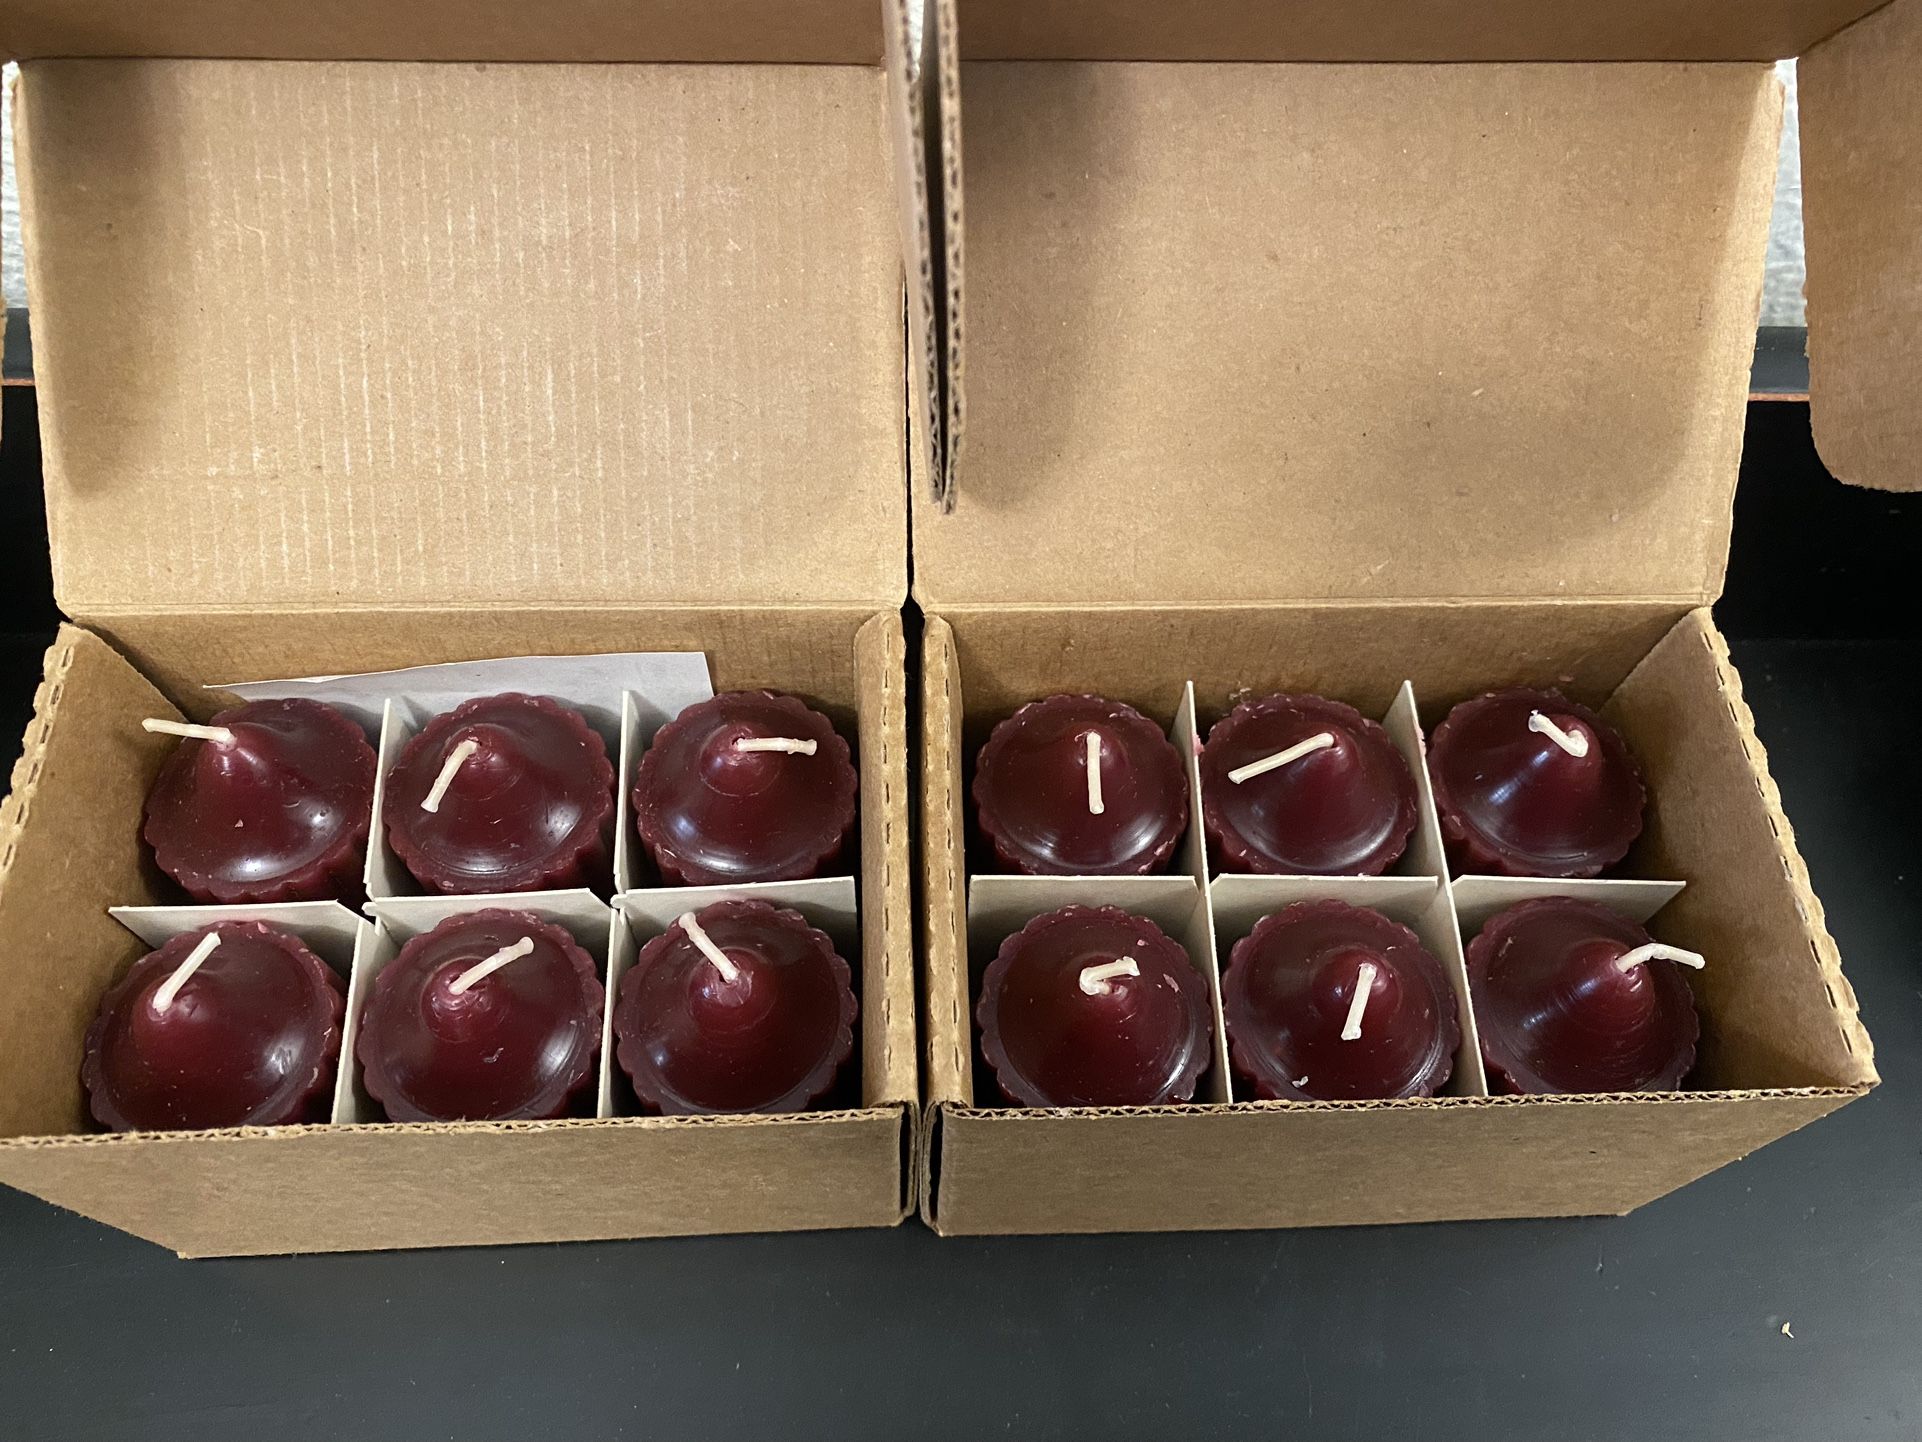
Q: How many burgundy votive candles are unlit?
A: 12